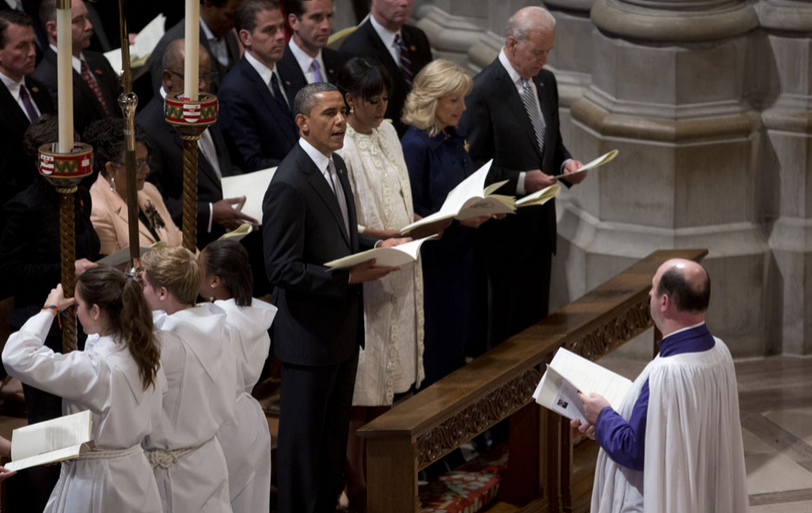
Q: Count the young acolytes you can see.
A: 3